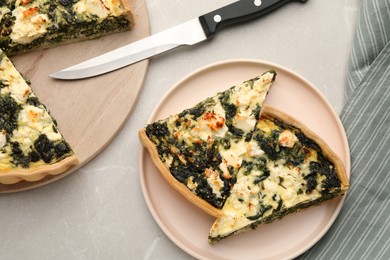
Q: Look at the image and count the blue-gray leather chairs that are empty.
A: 0